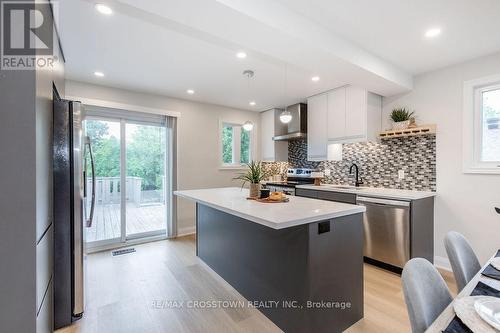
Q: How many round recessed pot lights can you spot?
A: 7